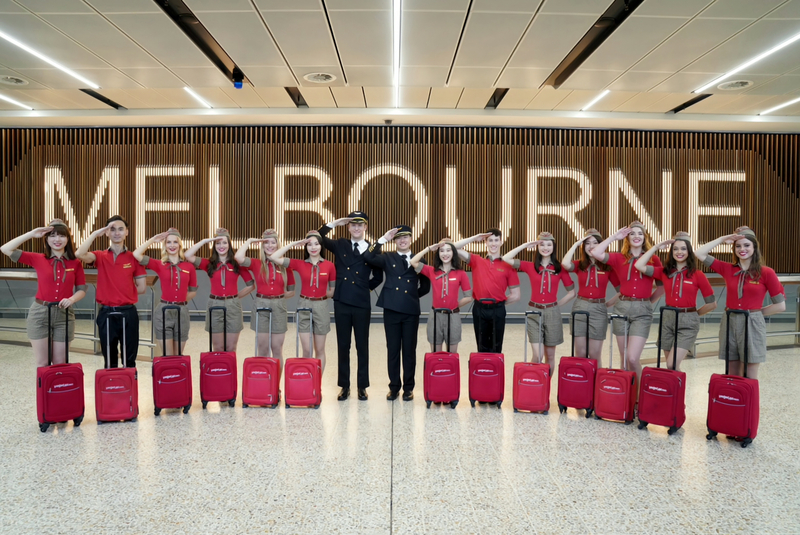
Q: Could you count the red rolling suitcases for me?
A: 13